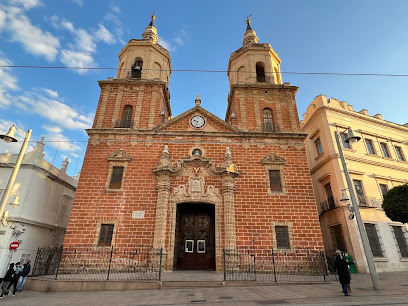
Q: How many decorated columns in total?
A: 2